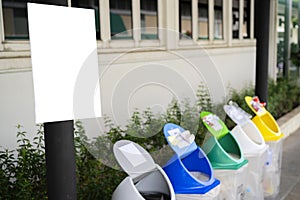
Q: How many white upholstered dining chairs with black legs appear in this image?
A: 0